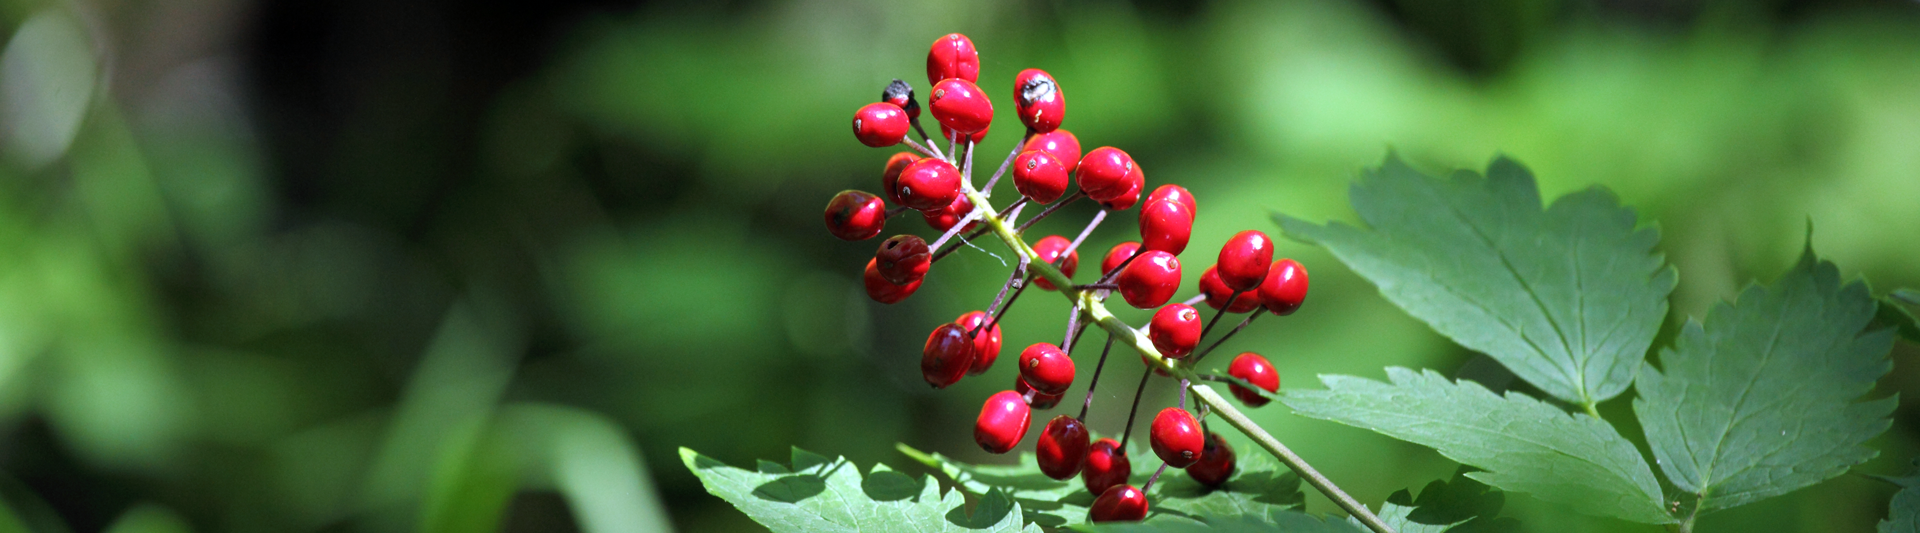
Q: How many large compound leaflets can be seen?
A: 3